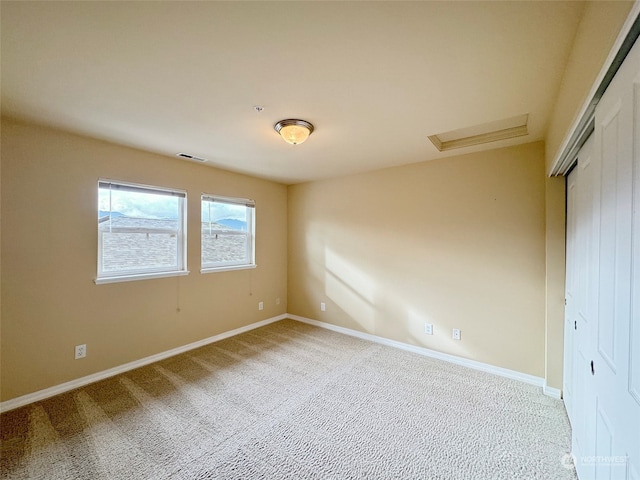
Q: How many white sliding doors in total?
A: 3